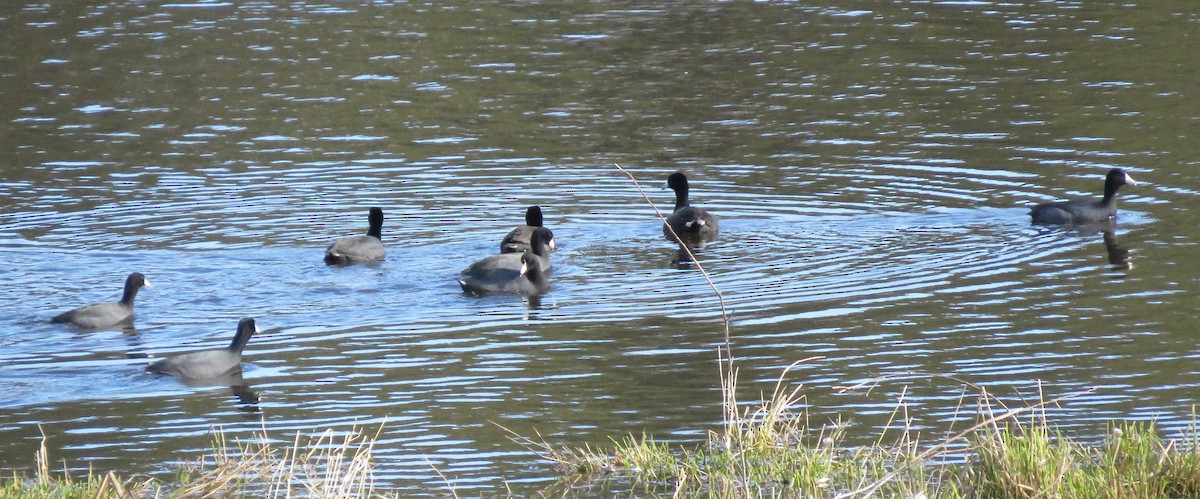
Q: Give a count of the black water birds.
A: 8